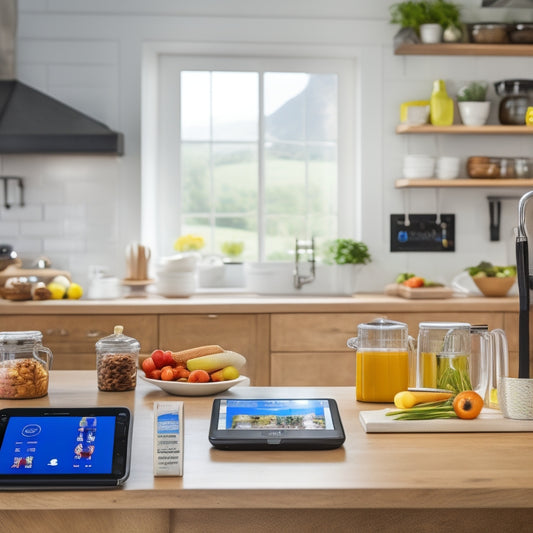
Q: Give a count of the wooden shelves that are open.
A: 3